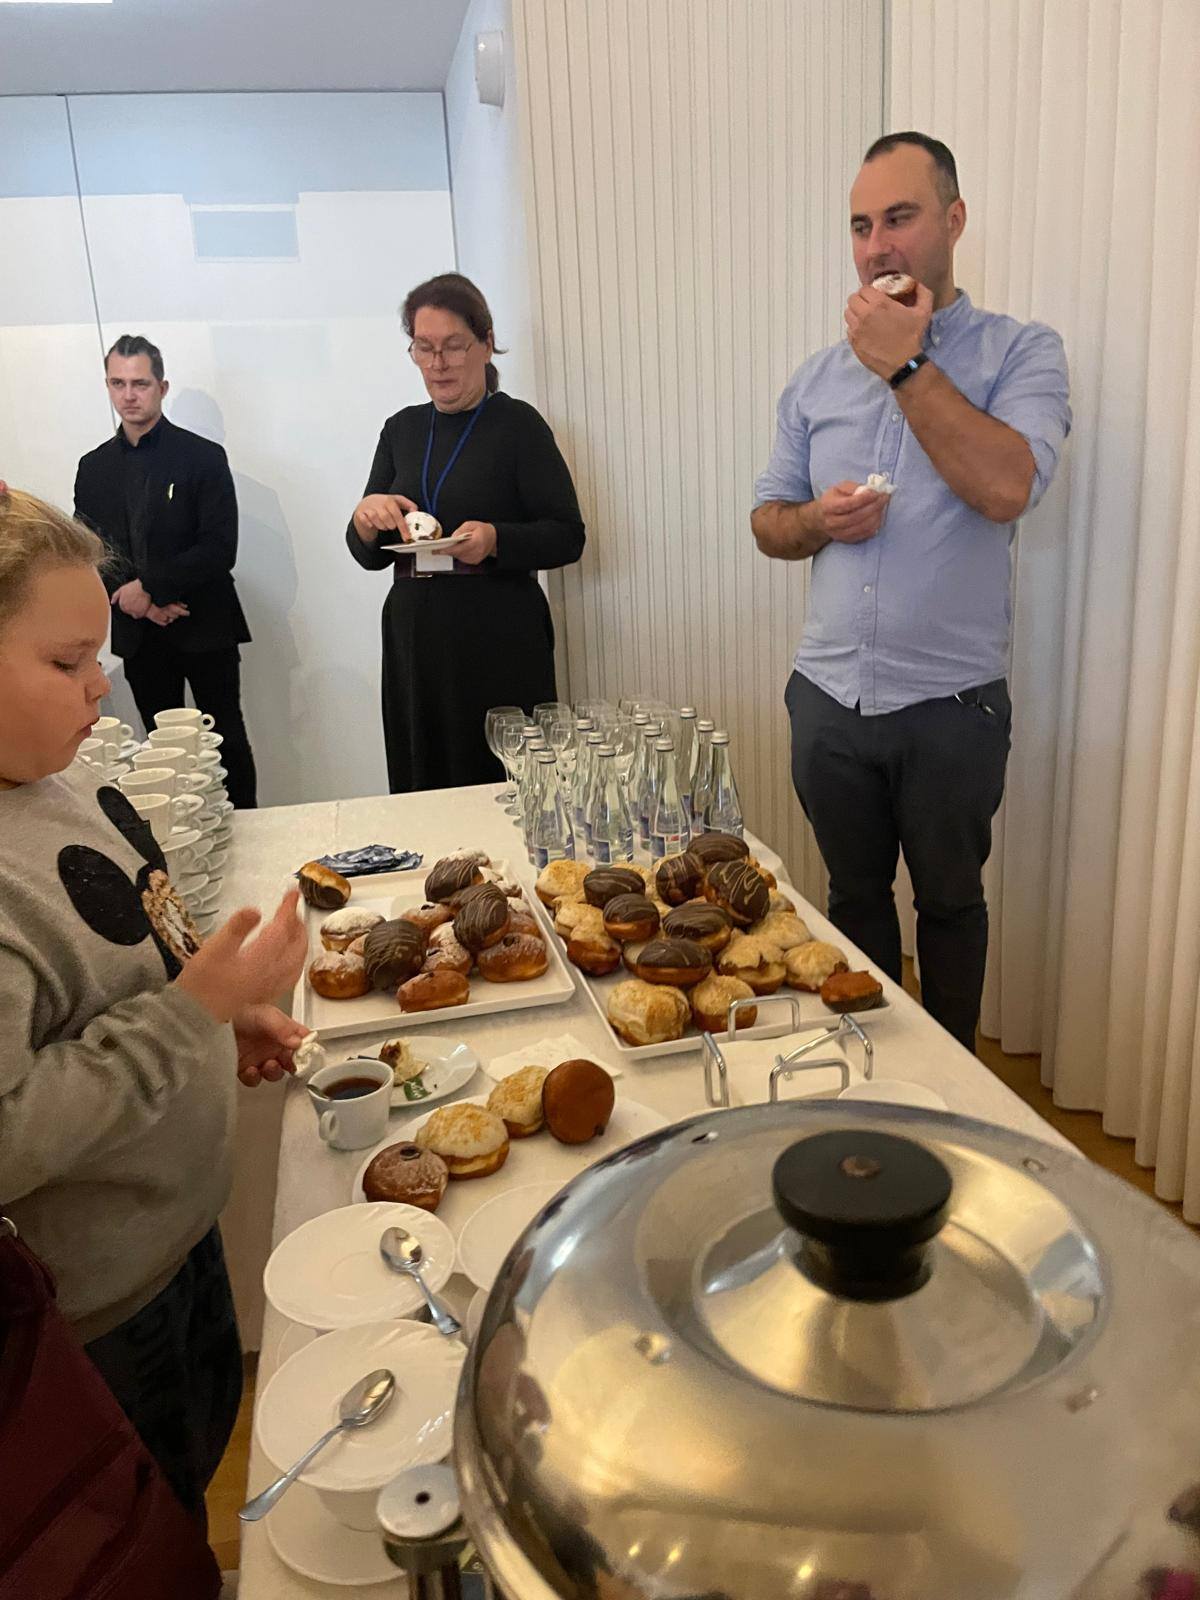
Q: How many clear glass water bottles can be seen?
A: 12